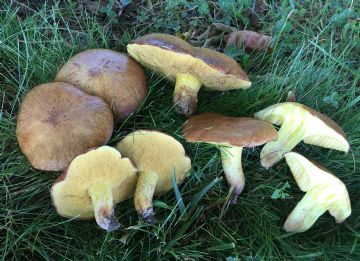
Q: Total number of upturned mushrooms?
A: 2